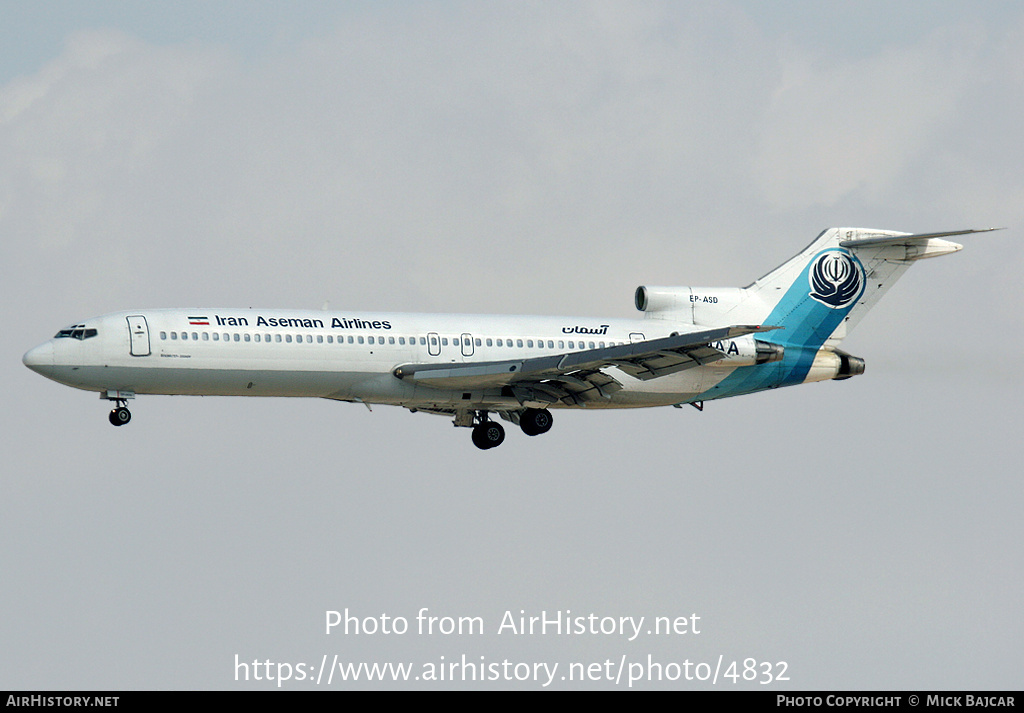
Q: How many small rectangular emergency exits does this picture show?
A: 2